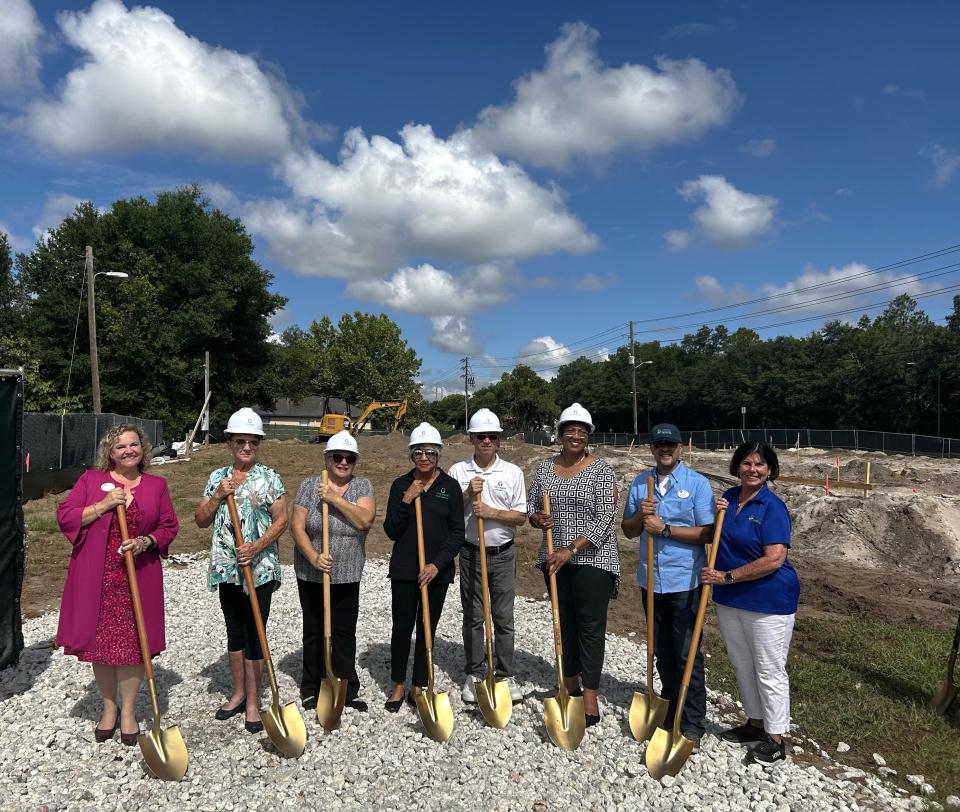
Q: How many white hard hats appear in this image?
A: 5